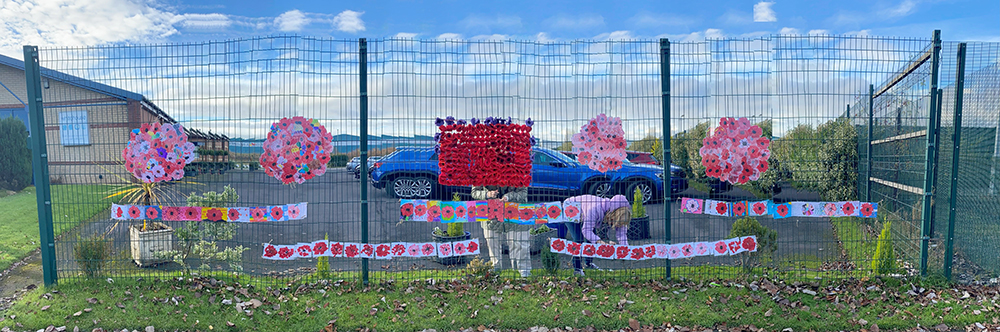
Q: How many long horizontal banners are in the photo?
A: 5